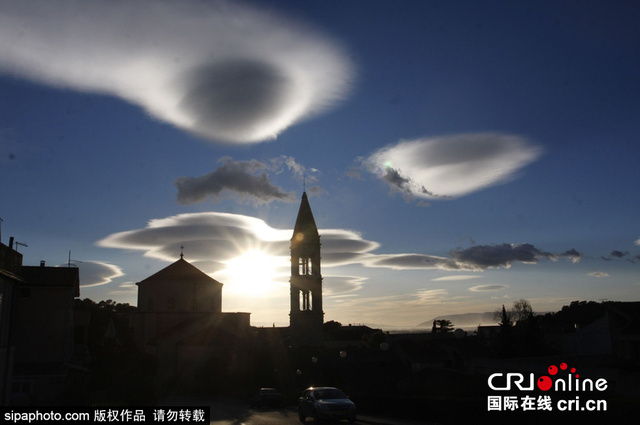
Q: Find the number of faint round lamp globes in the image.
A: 5